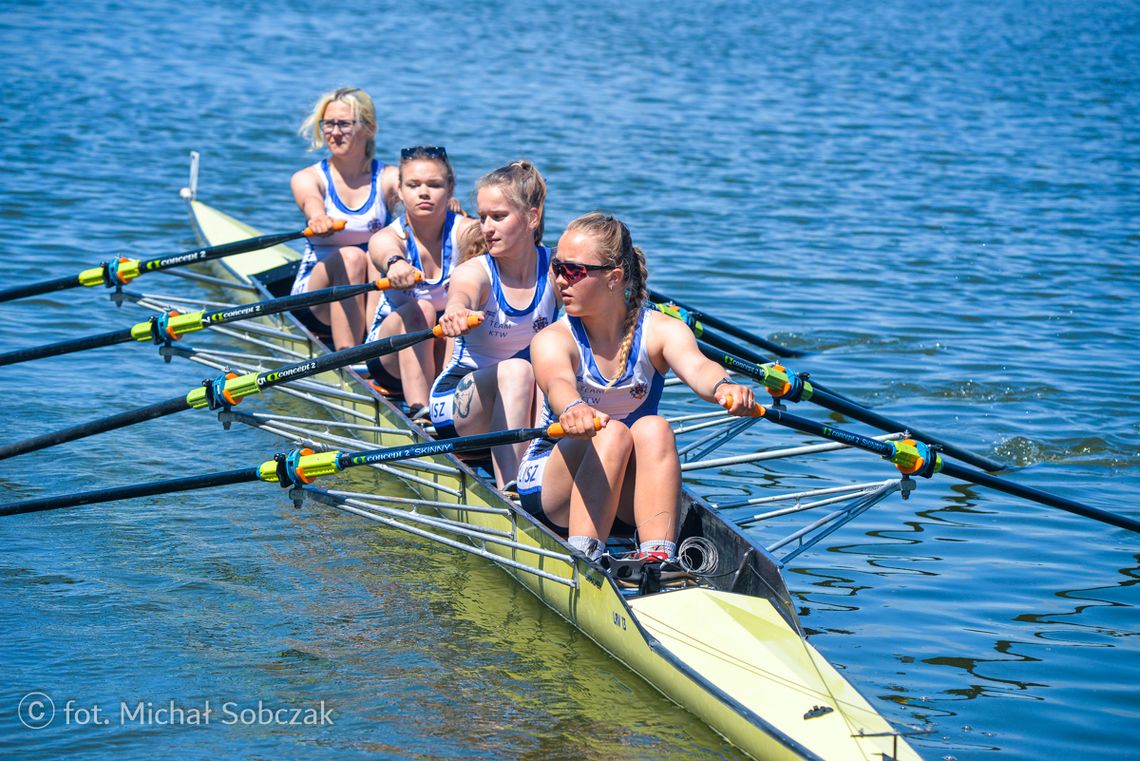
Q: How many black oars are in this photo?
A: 8